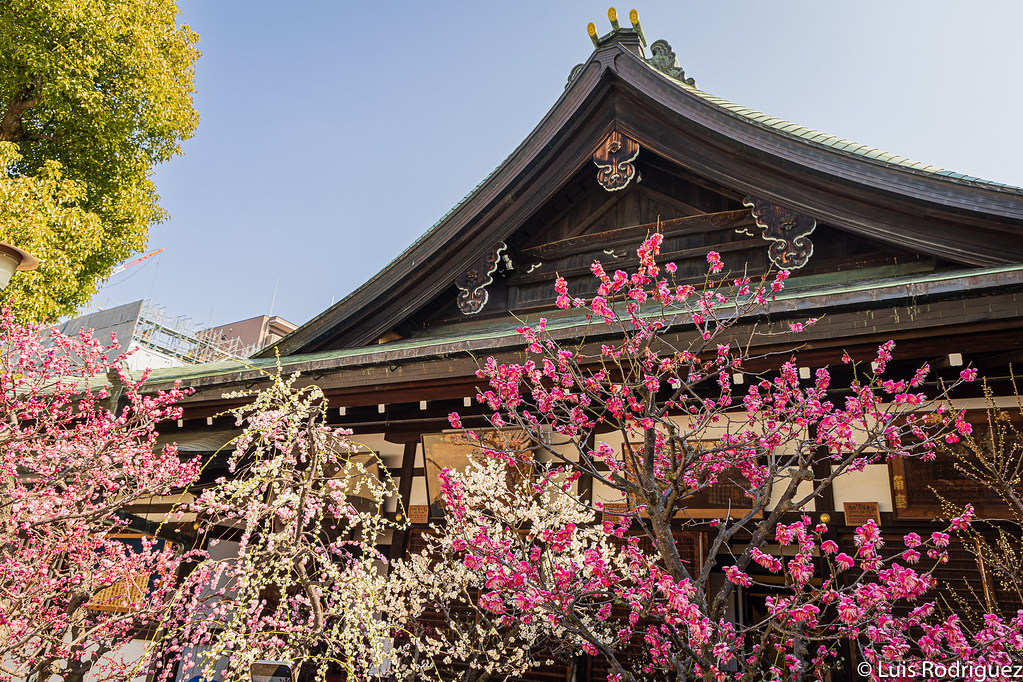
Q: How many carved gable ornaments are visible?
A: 3